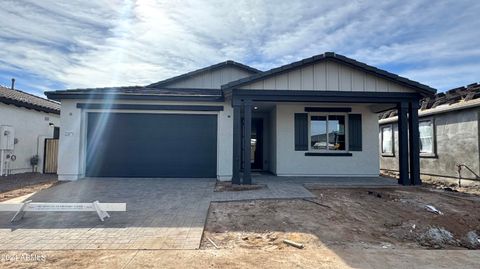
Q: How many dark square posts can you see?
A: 4